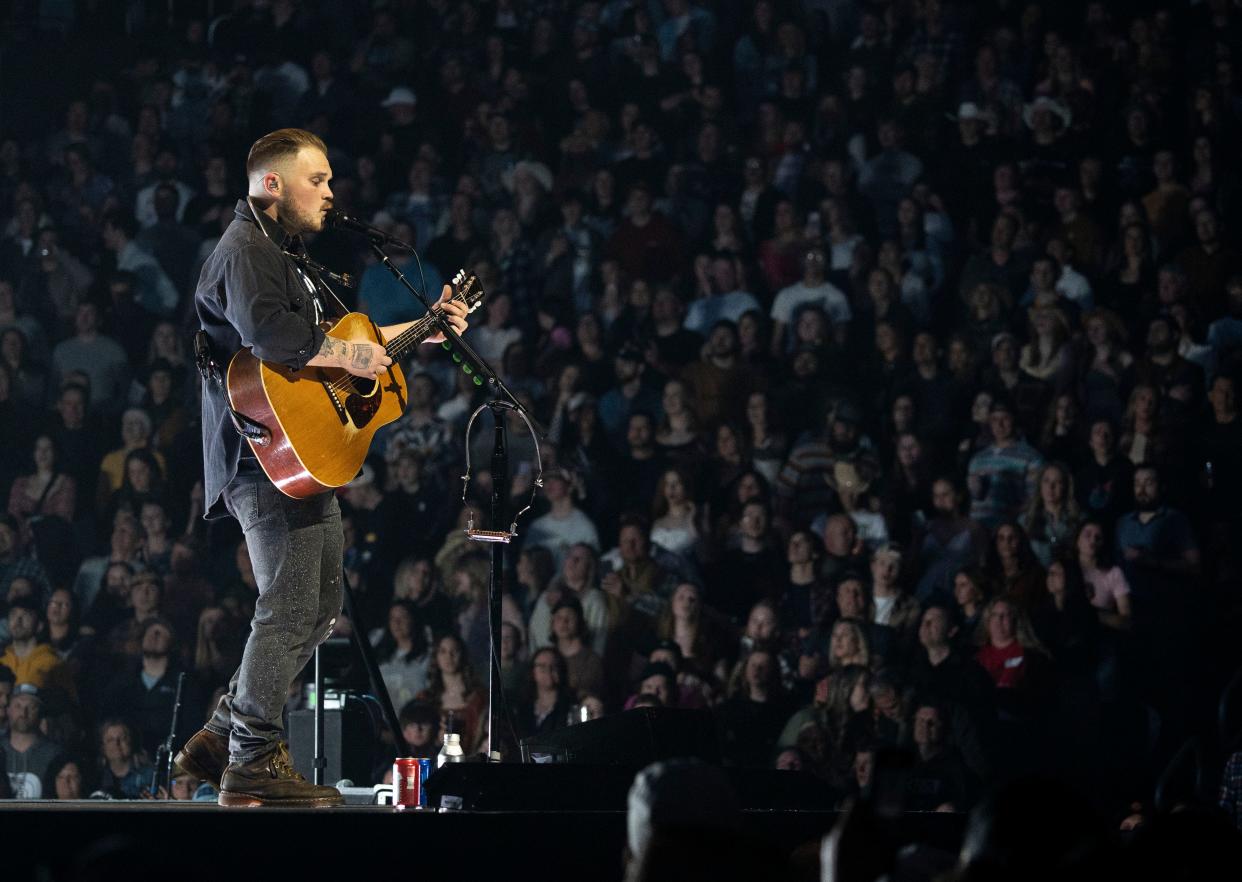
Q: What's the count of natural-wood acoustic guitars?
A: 1